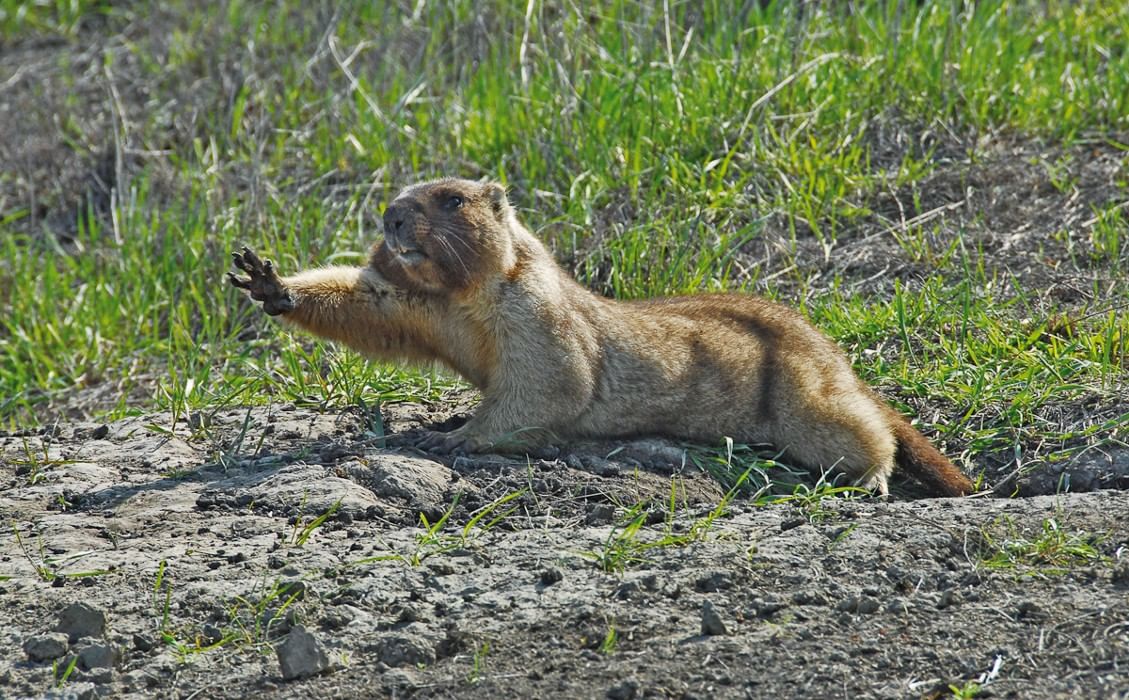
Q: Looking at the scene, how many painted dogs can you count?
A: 0